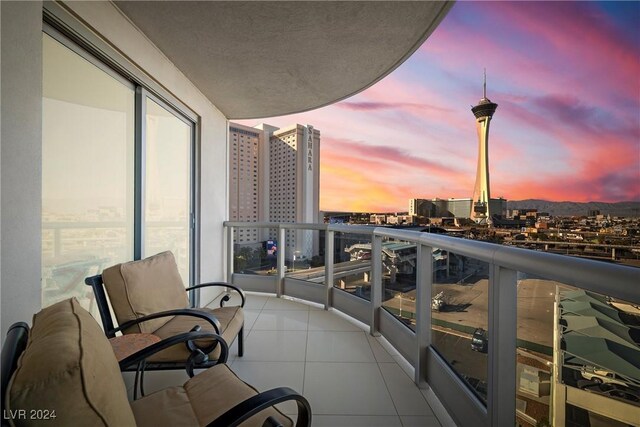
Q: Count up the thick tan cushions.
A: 4